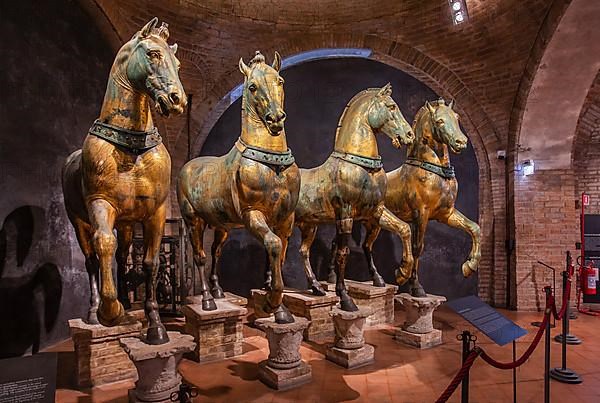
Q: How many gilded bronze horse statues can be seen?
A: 4